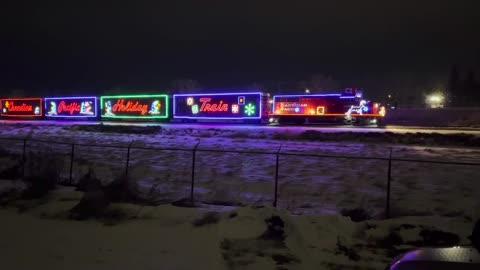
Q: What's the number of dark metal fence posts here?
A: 6